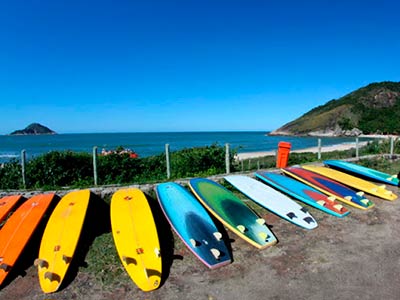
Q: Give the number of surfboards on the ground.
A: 11